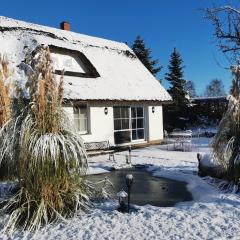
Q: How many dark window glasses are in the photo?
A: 11